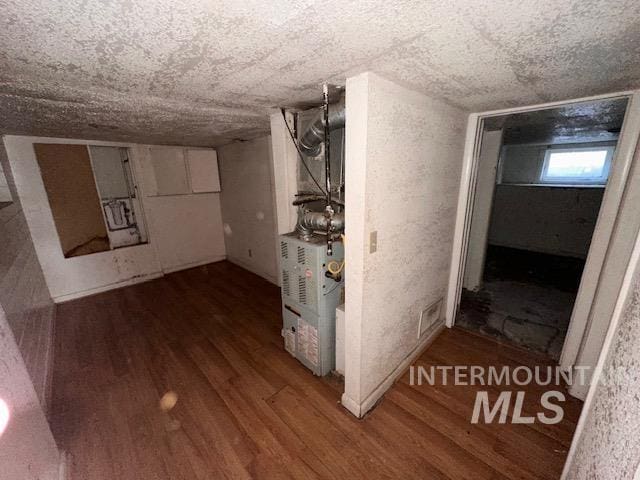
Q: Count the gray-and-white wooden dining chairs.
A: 0